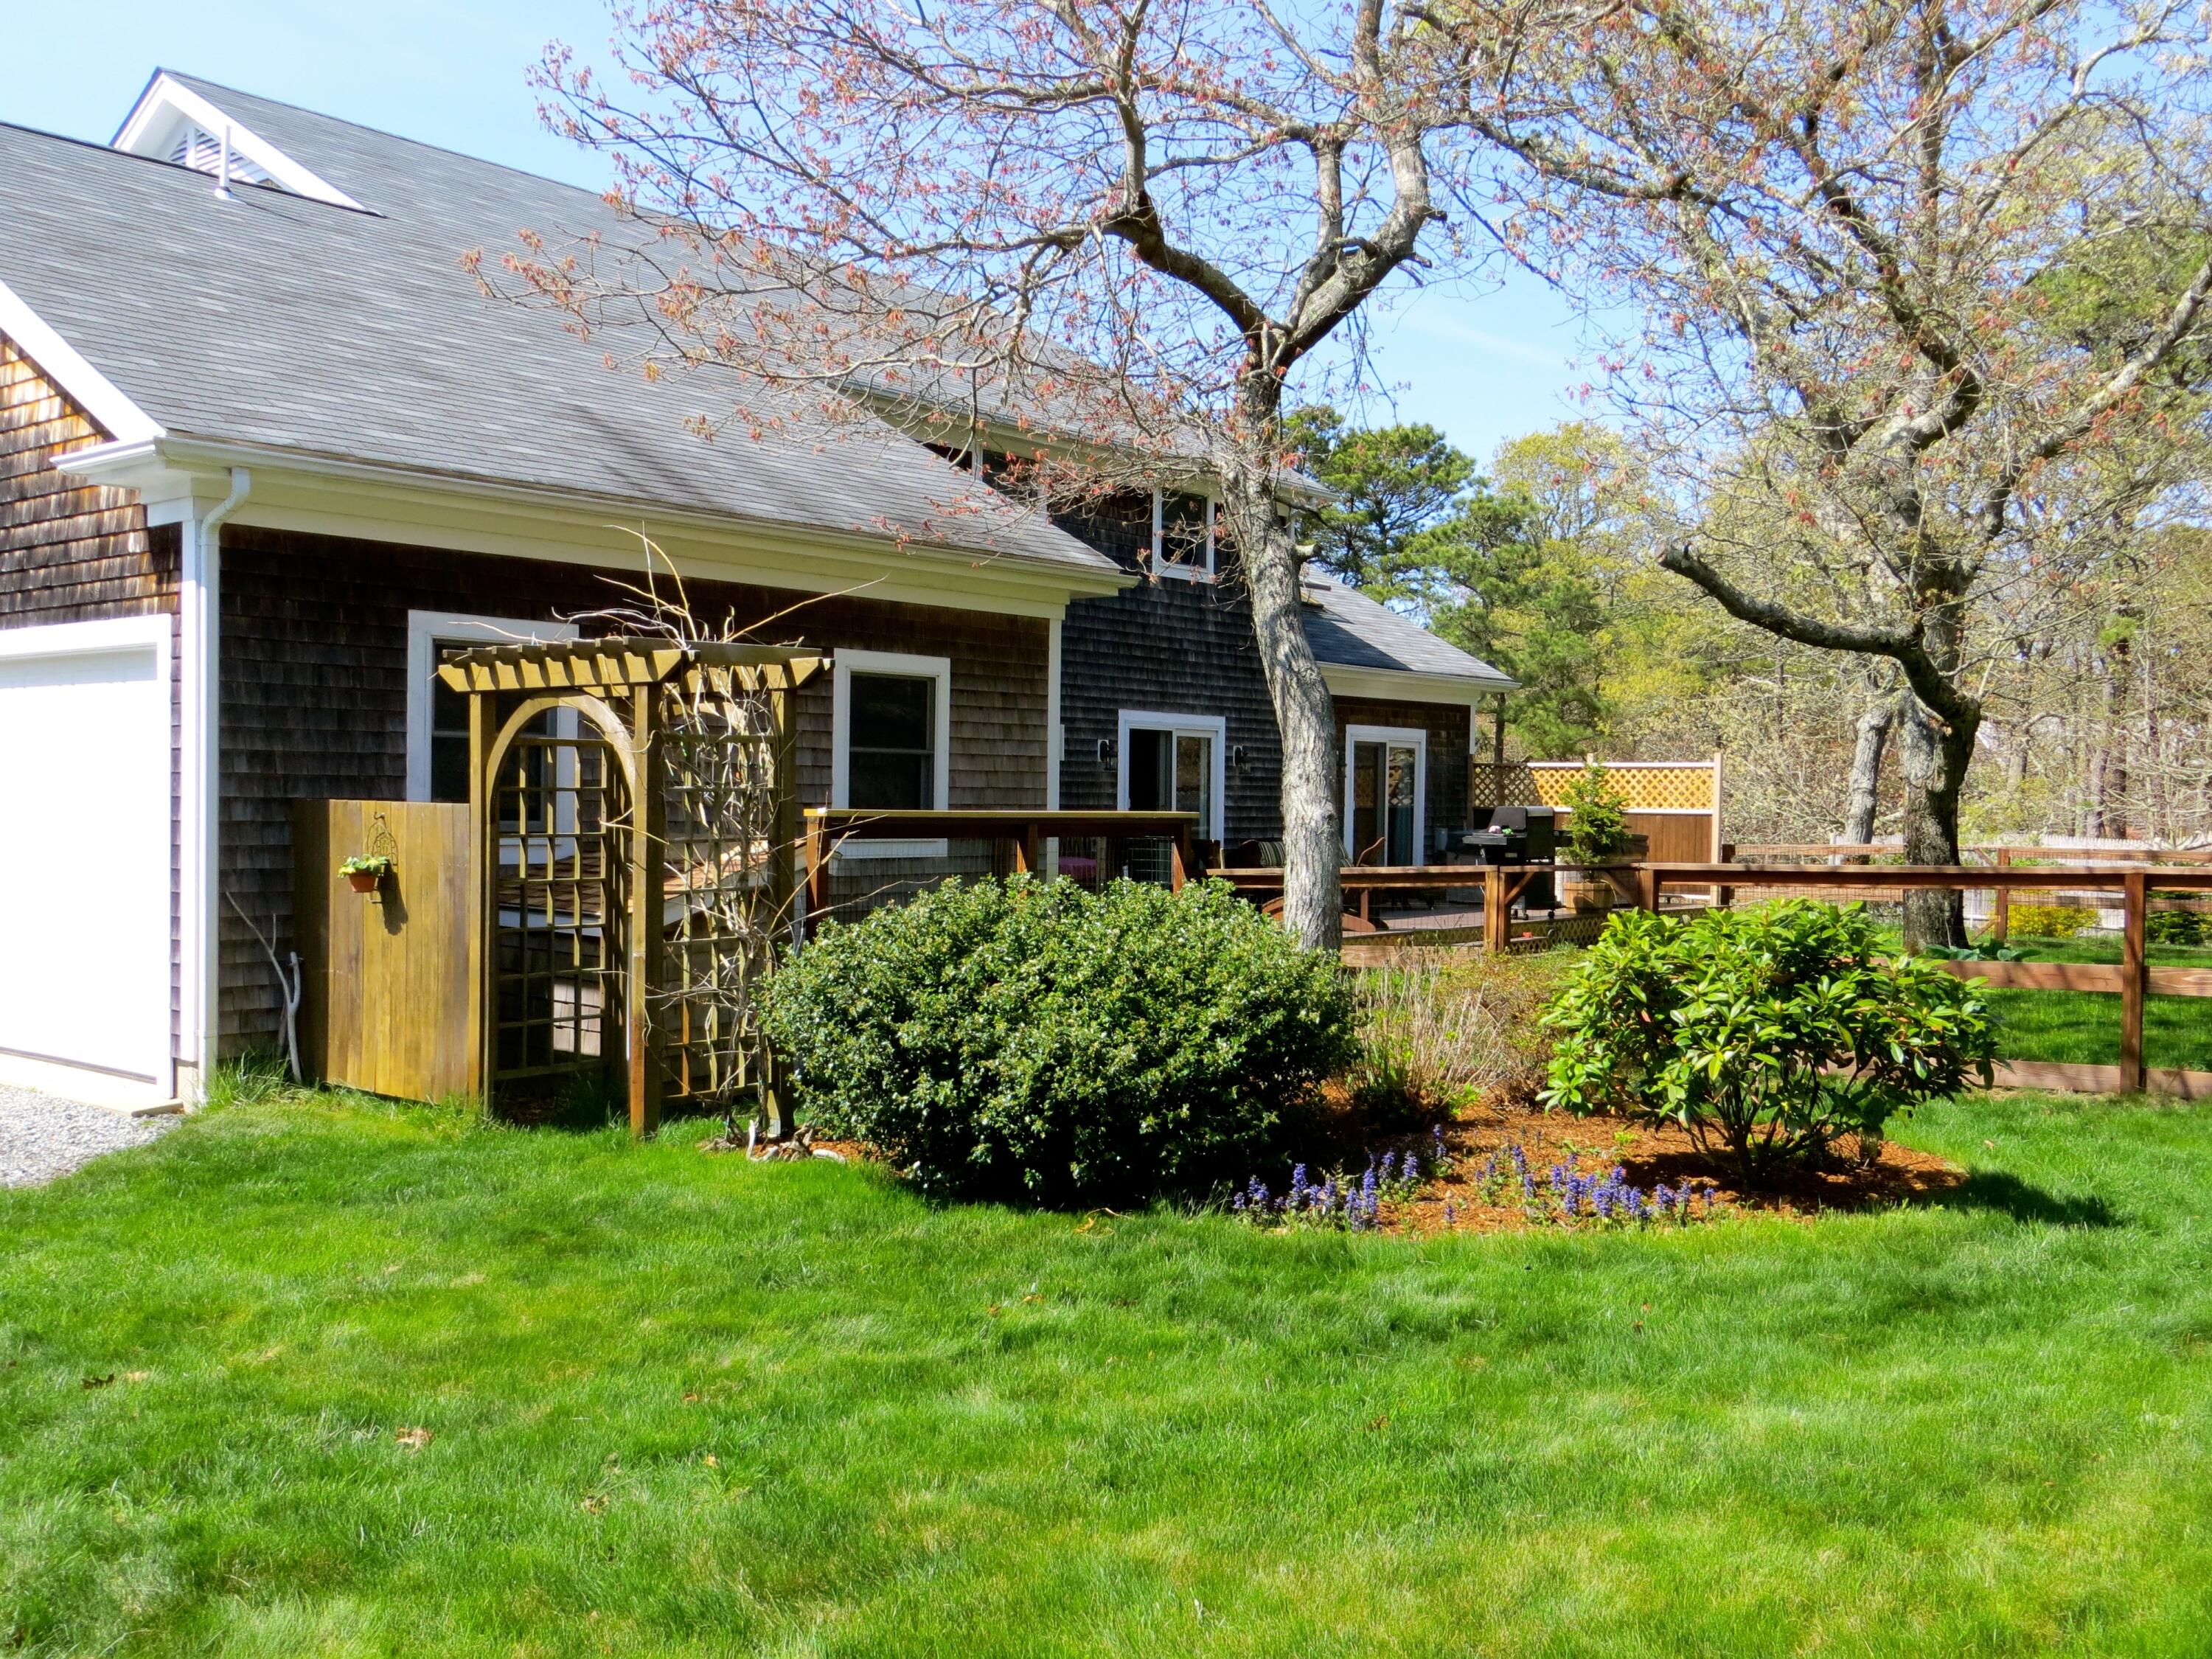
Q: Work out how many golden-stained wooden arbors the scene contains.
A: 1